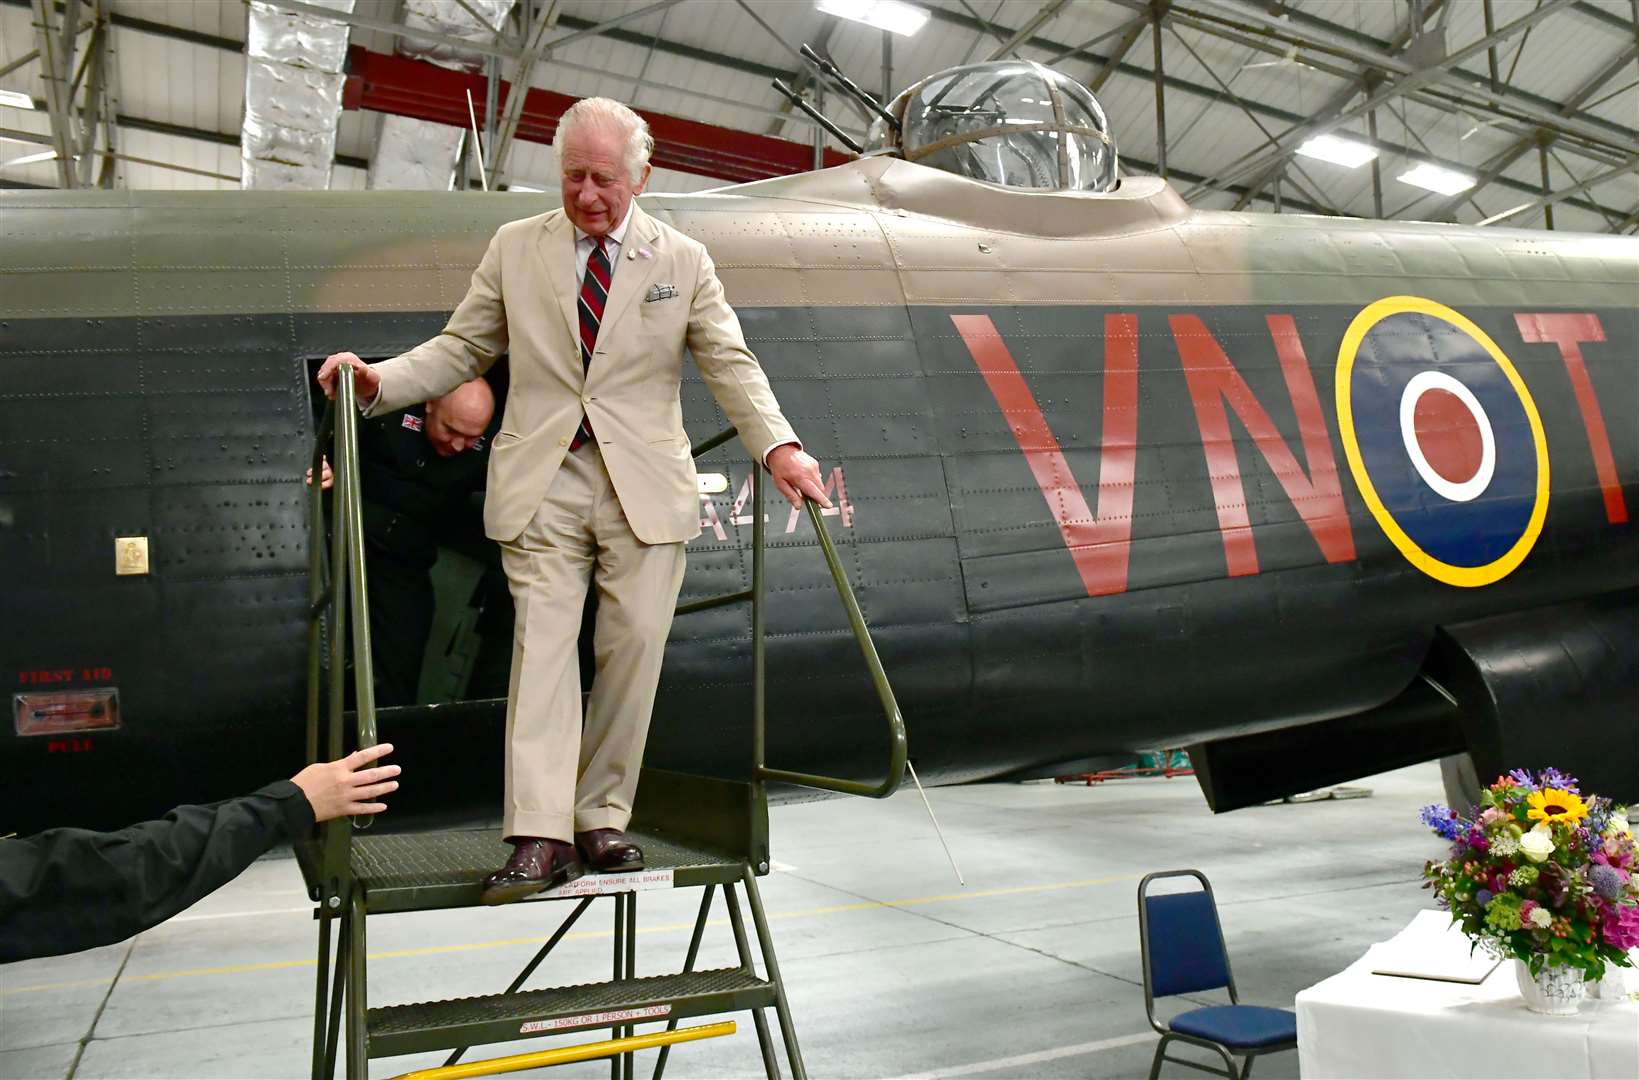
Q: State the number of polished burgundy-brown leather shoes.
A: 2